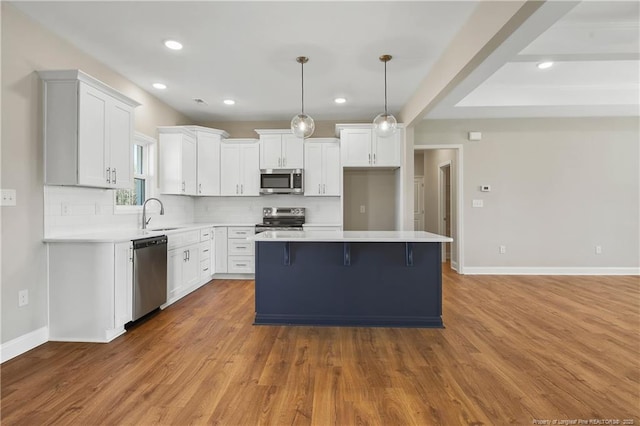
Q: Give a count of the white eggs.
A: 0